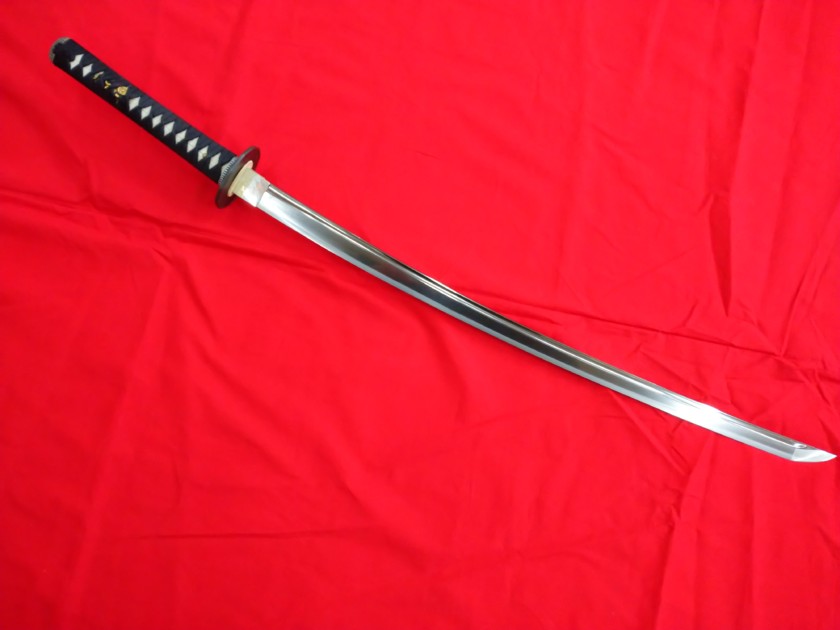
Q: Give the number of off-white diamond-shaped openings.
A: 10